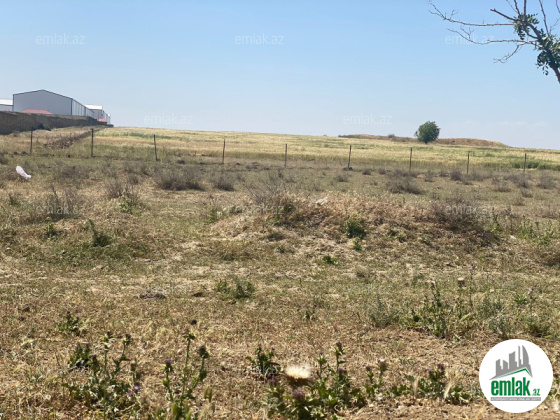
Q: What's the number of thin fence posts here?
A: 9